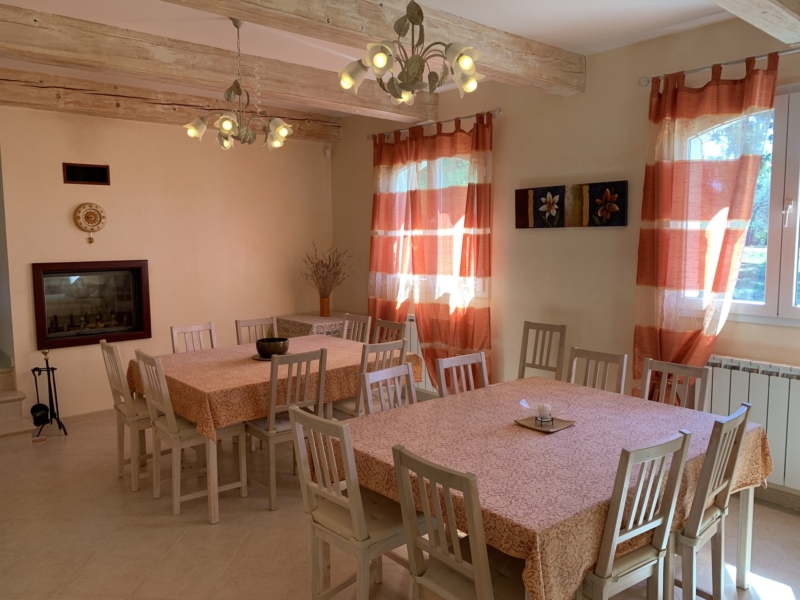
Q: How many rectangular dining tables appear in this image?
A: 2